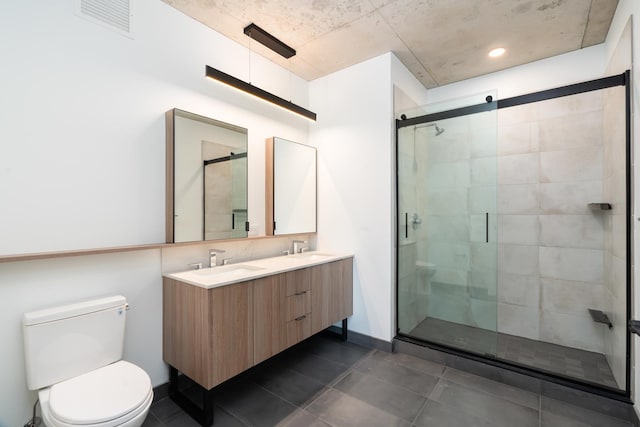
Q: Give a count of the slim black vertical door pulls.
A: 2